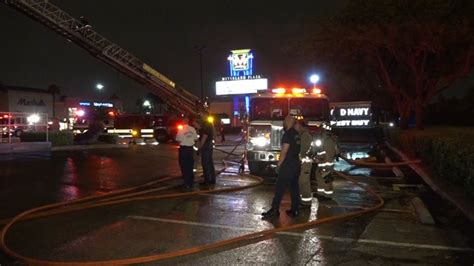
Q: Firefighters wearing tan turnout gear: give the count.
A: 2